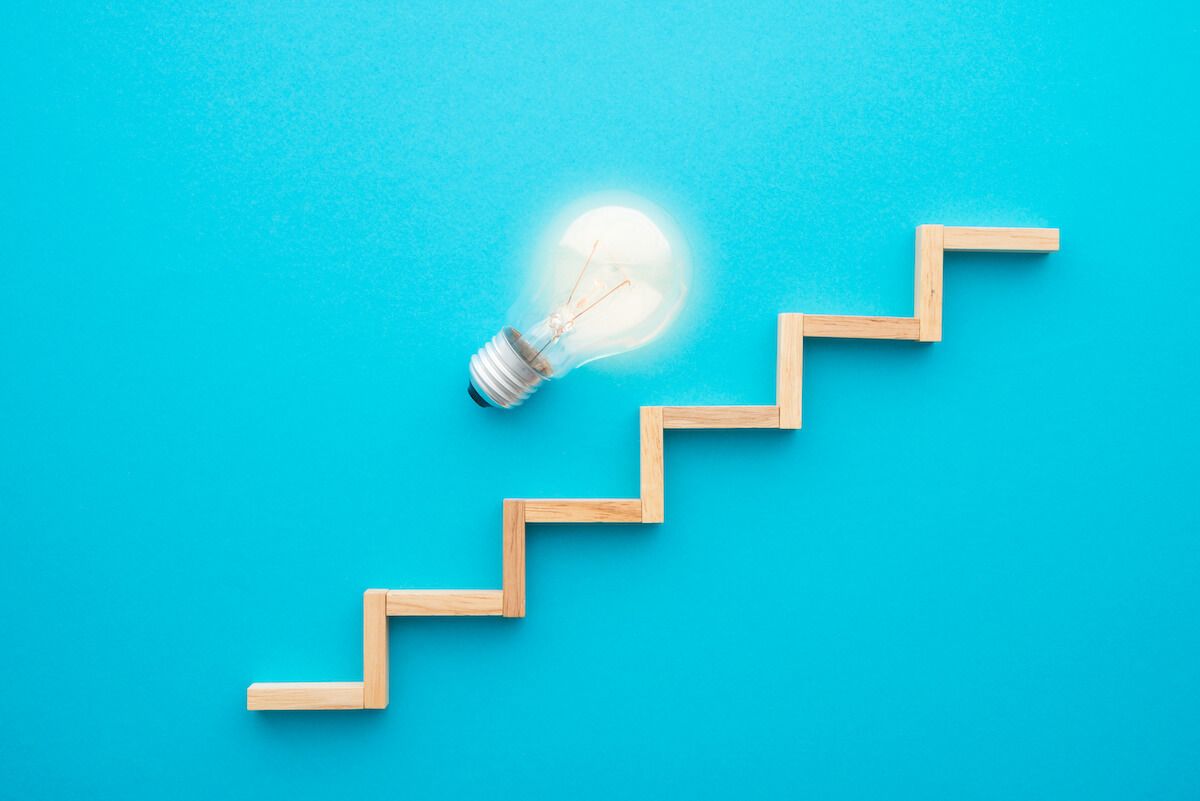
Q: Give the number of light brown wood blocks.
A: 11